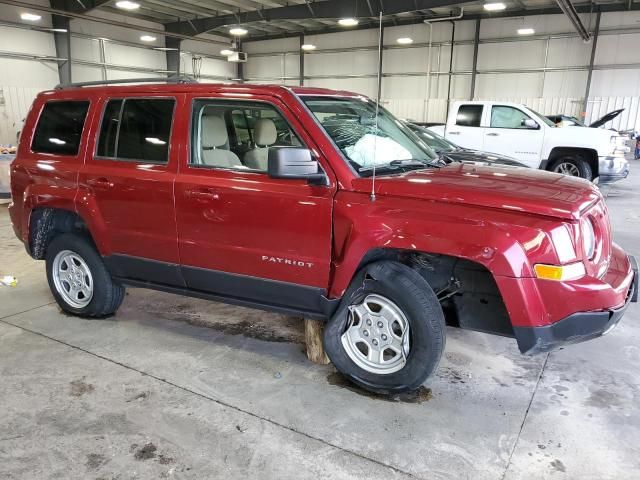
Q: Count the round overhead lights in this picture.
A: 10